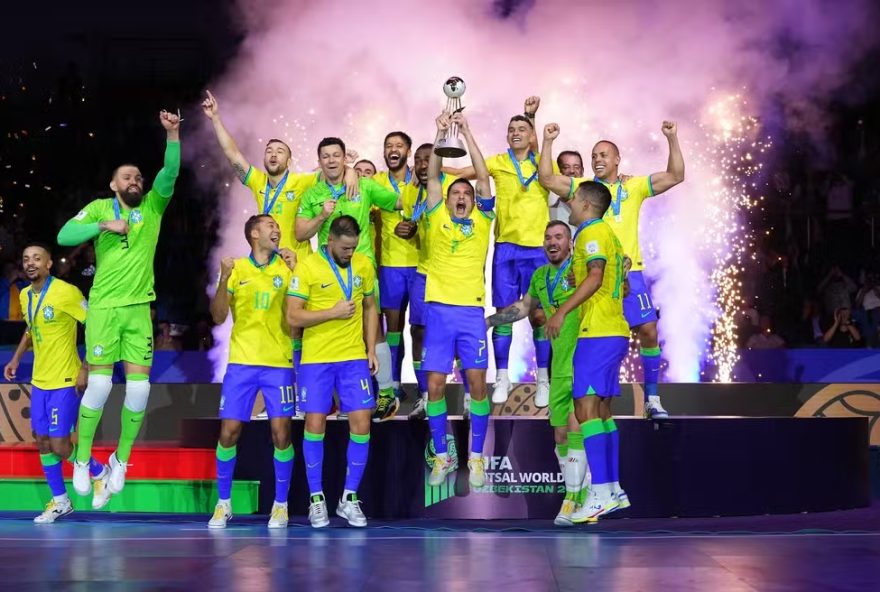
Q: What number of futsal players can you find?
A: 14